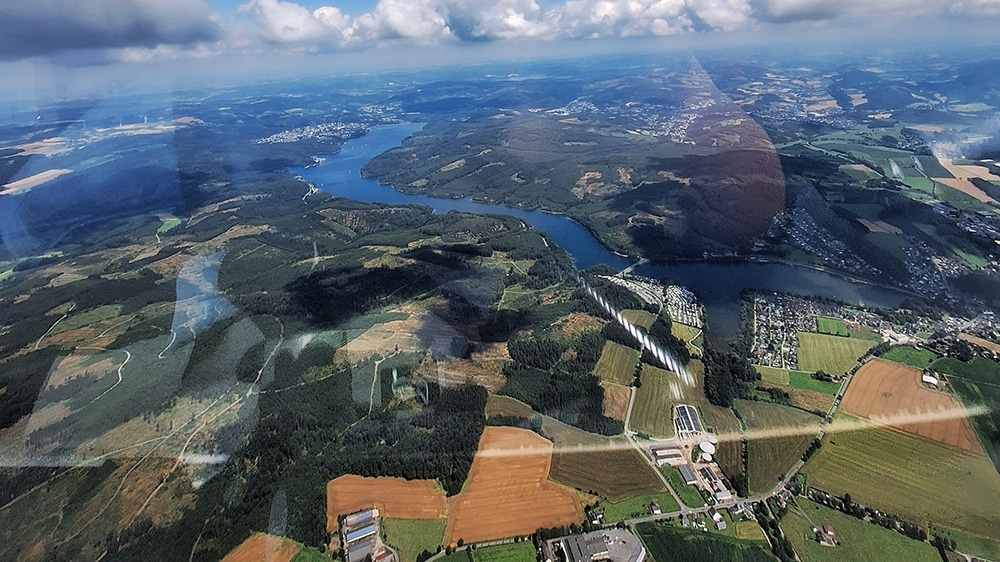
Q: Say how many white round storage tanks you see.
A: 3